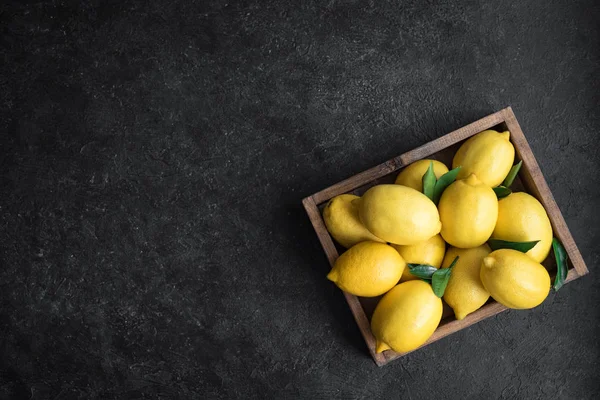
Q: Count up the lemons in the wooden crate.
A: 11